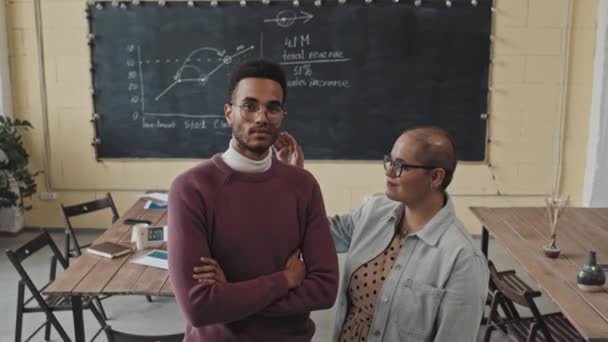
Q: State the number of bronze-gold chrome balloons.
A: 0